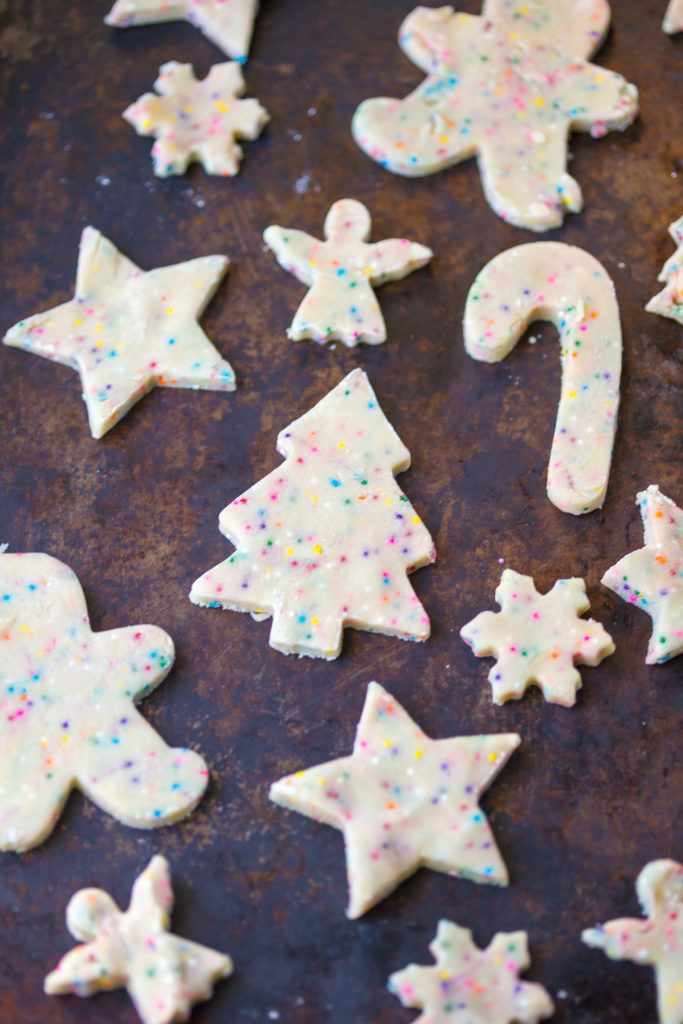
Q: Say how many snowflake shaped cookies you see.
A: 3